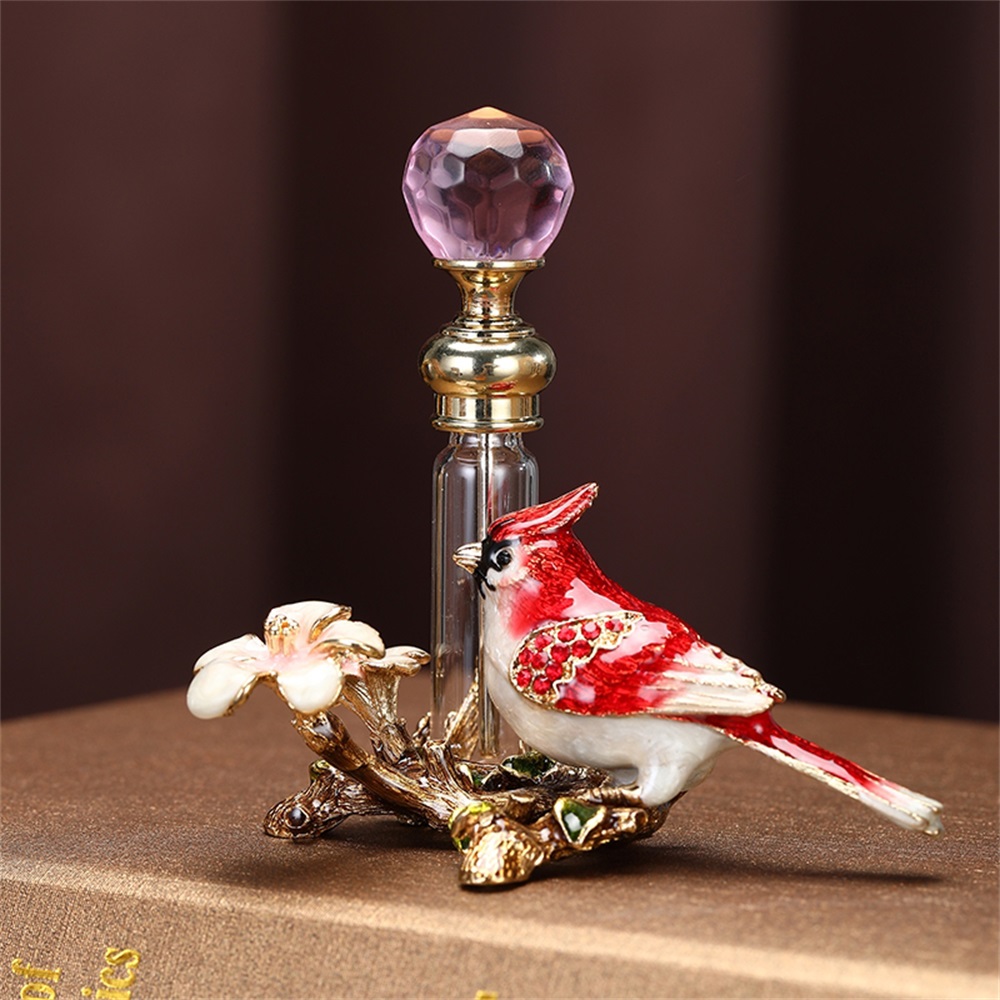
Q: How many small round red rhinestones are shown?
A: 11